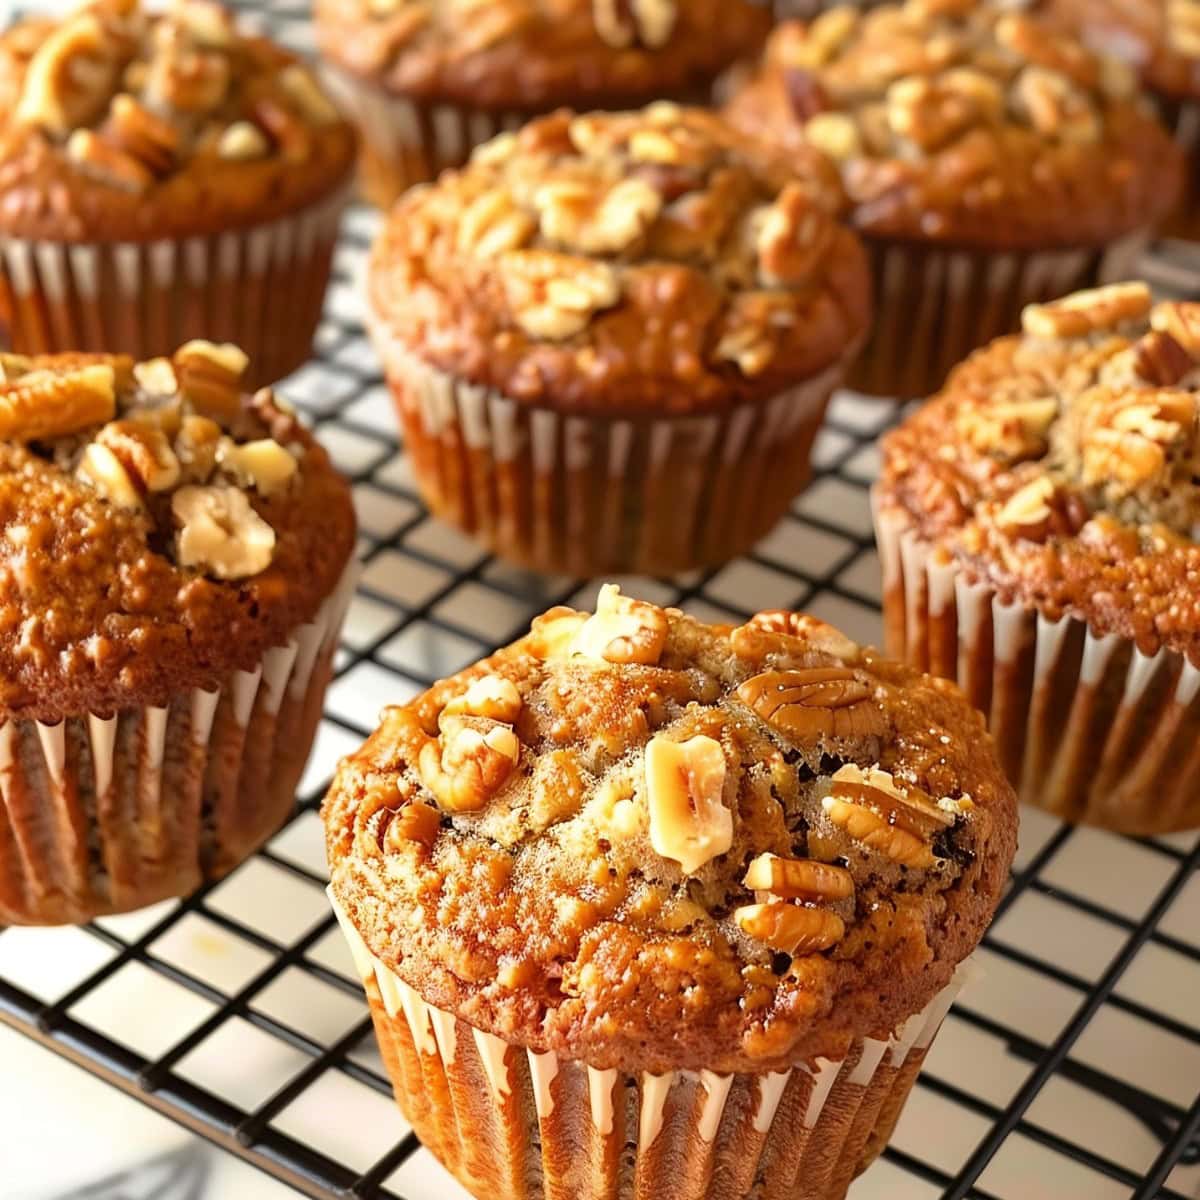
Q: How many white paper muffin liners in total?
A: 8